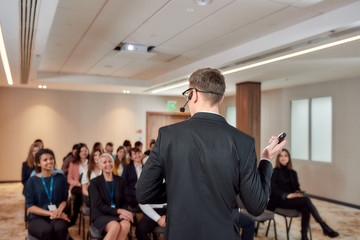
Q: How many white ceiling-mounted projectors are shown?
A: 1